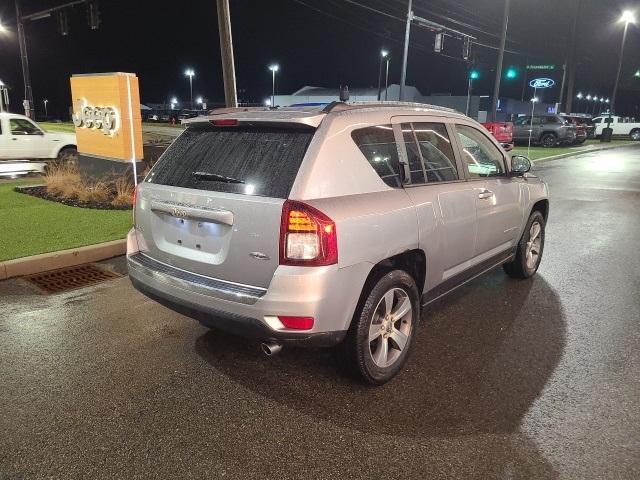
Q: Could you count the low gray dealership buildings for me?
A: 1